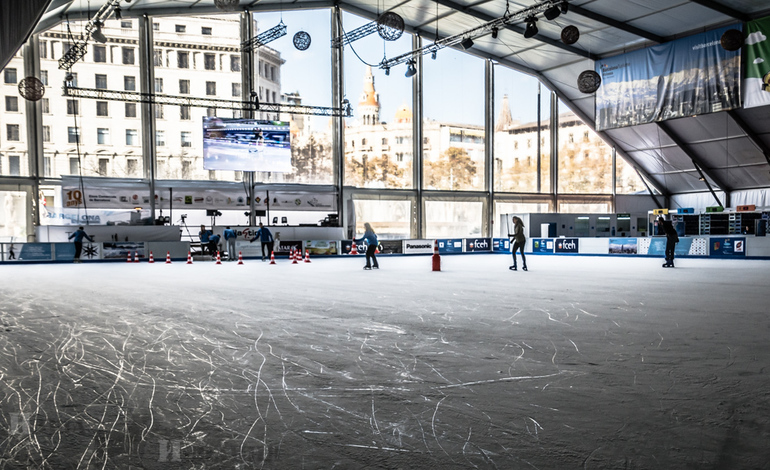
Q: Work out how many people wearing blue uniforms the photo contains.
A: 6